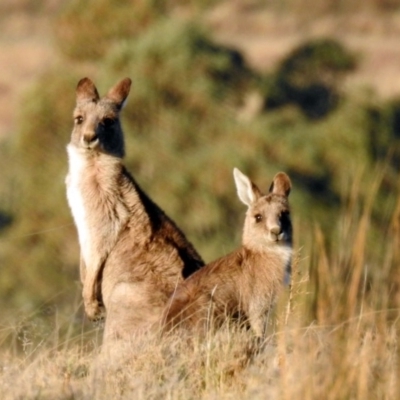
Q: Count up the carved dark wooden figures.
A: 0